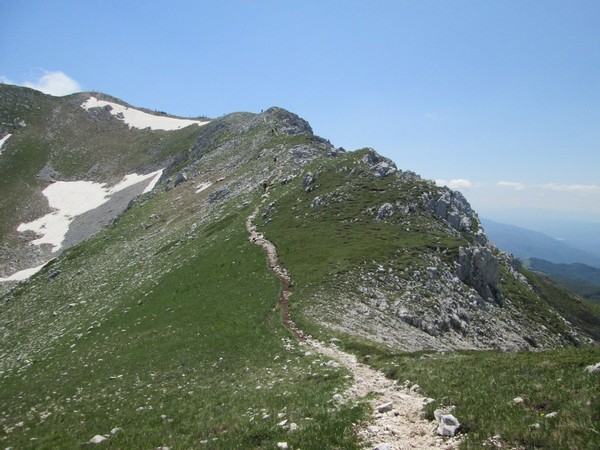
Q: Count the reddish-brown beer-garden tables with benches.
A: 0